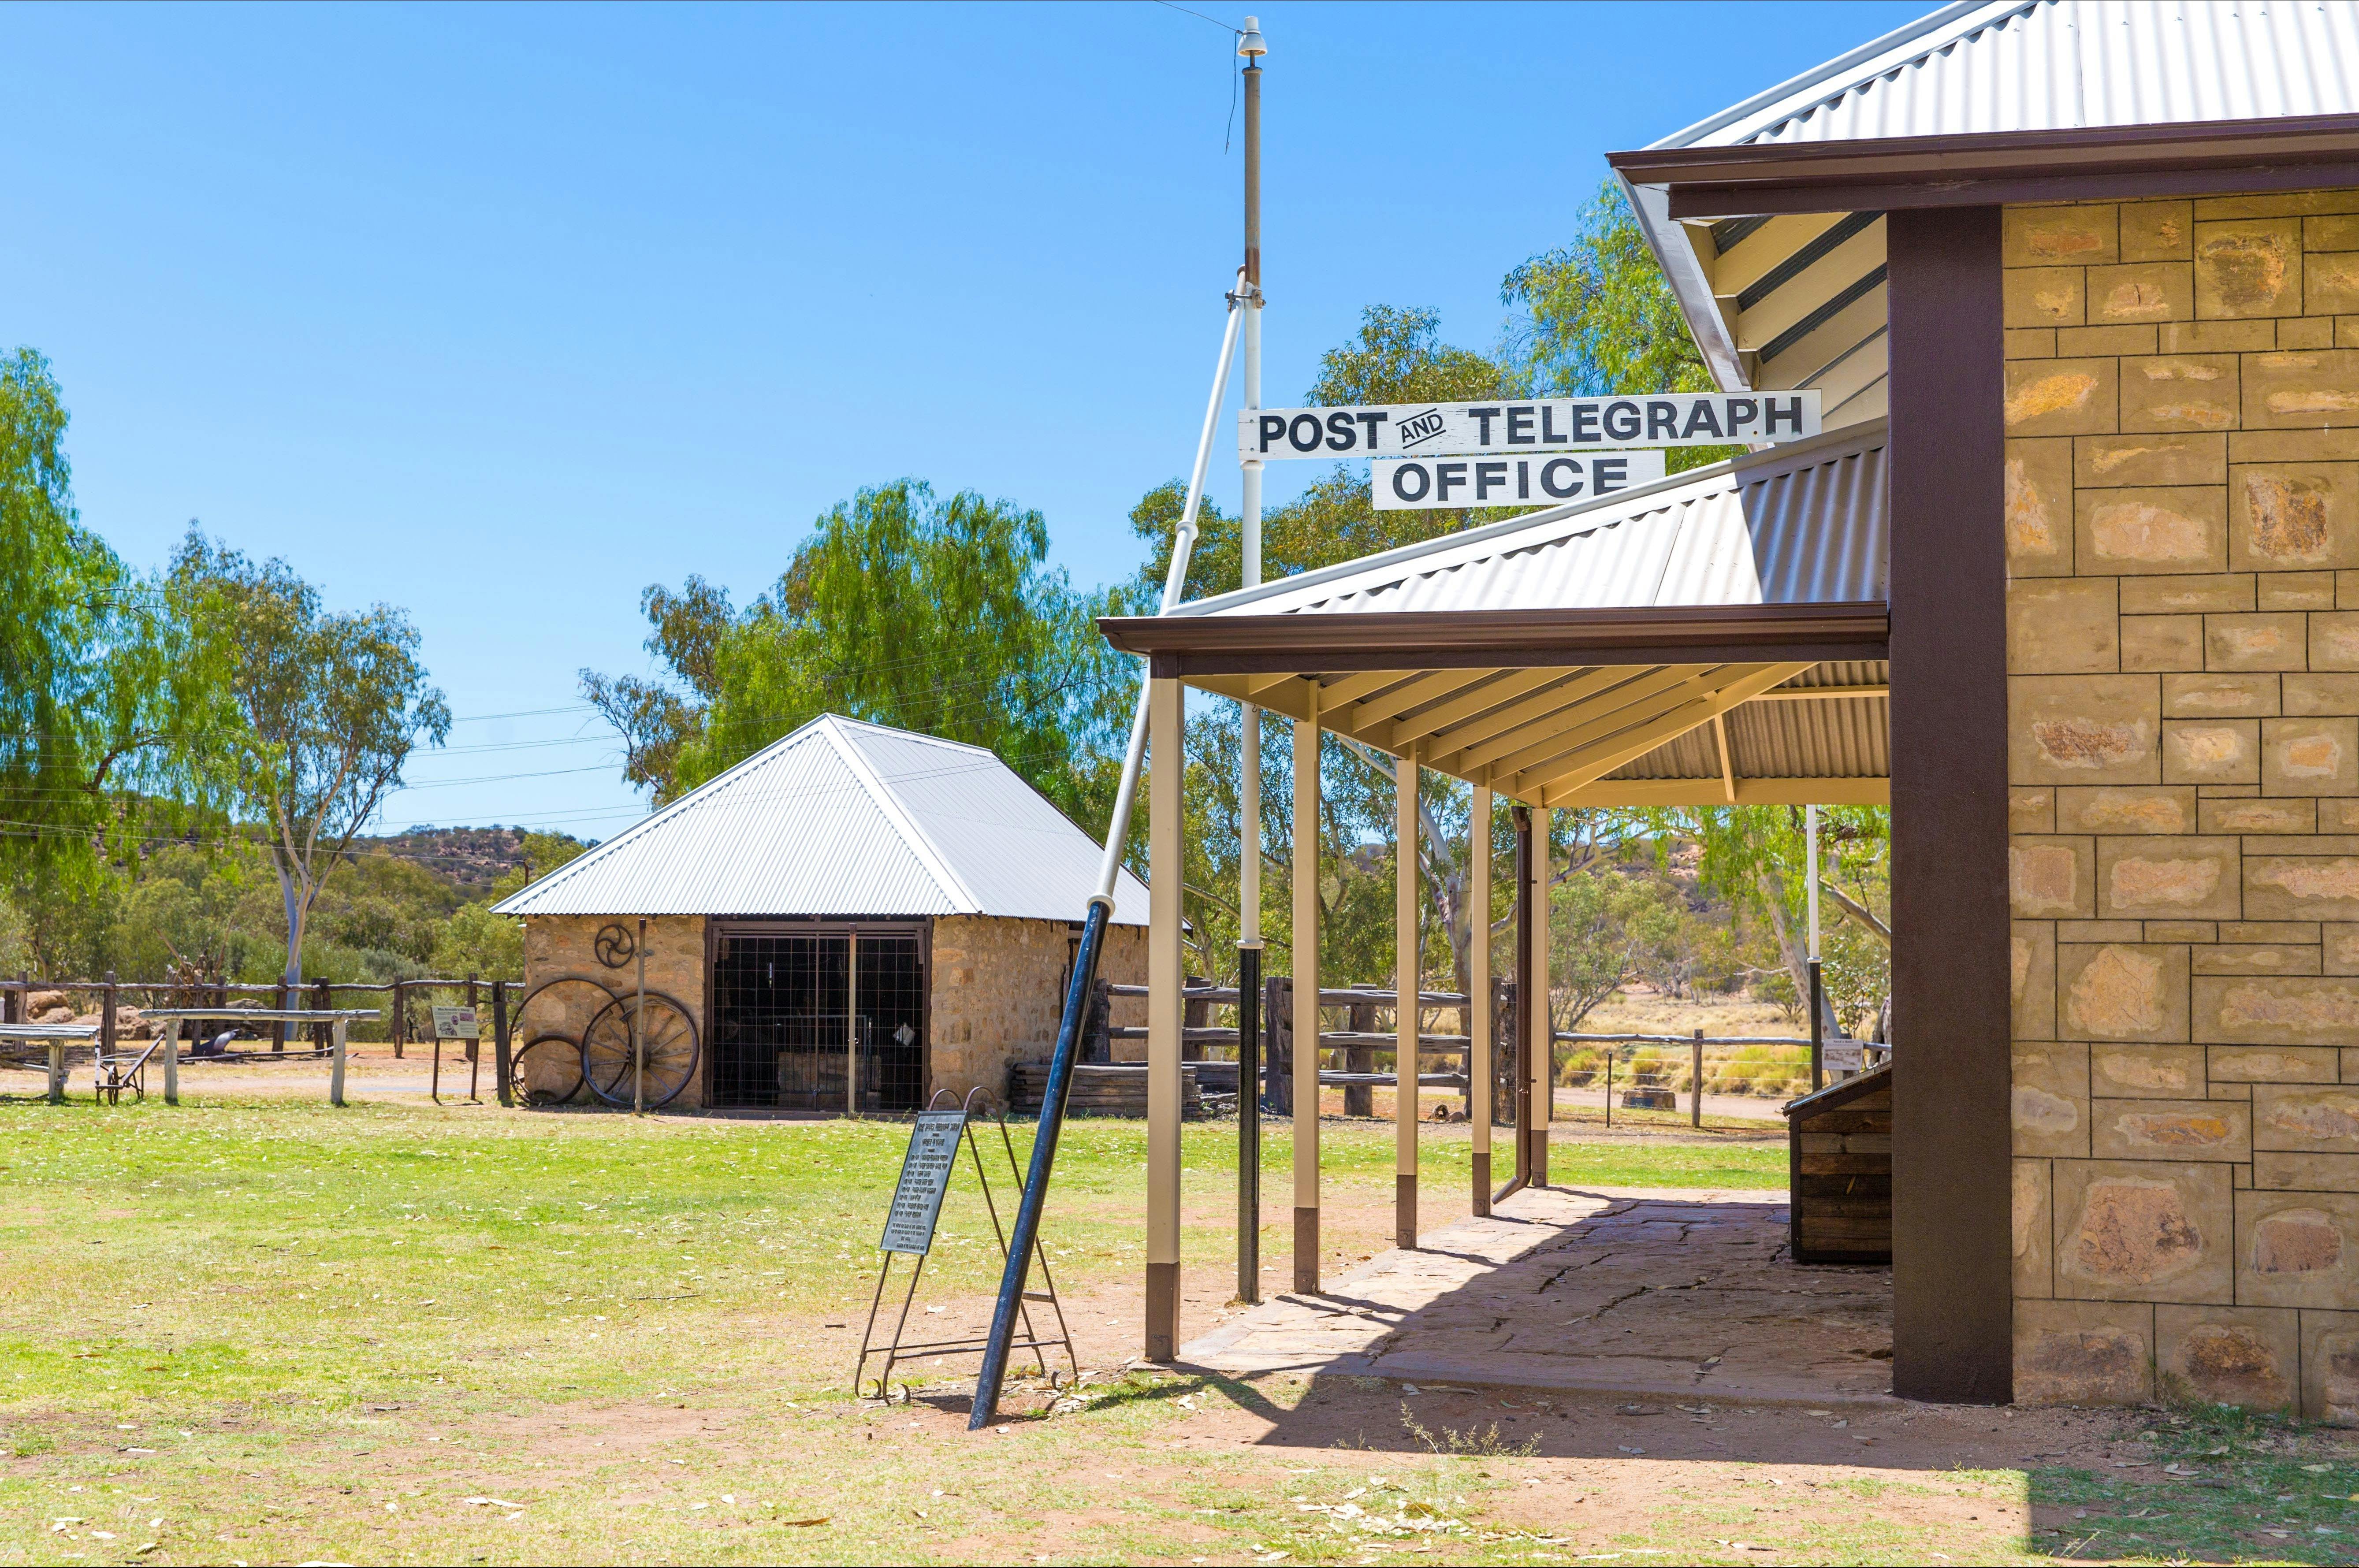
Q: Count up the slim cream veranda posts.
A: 5